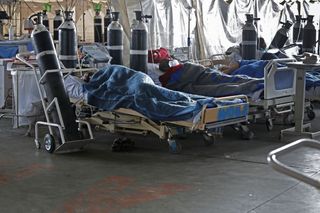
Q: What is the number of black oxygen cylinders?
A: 12